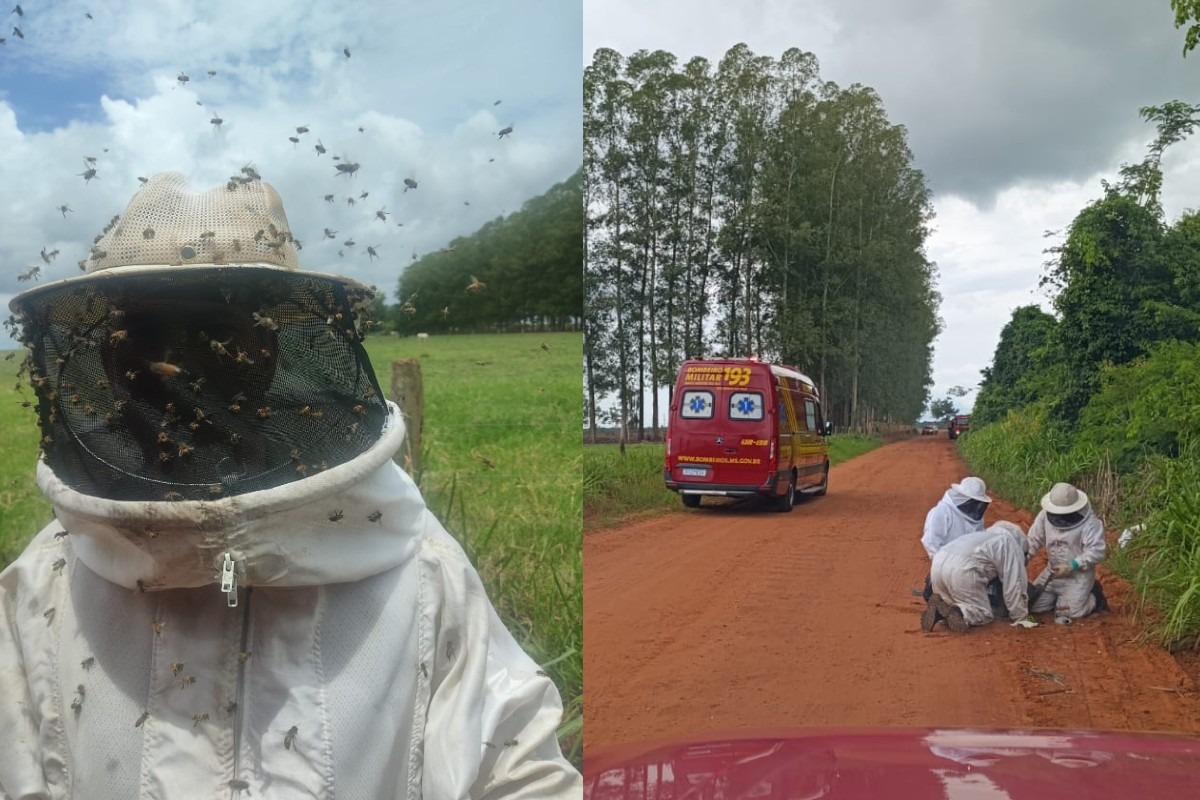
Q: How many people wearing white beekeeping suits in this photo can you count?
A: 4